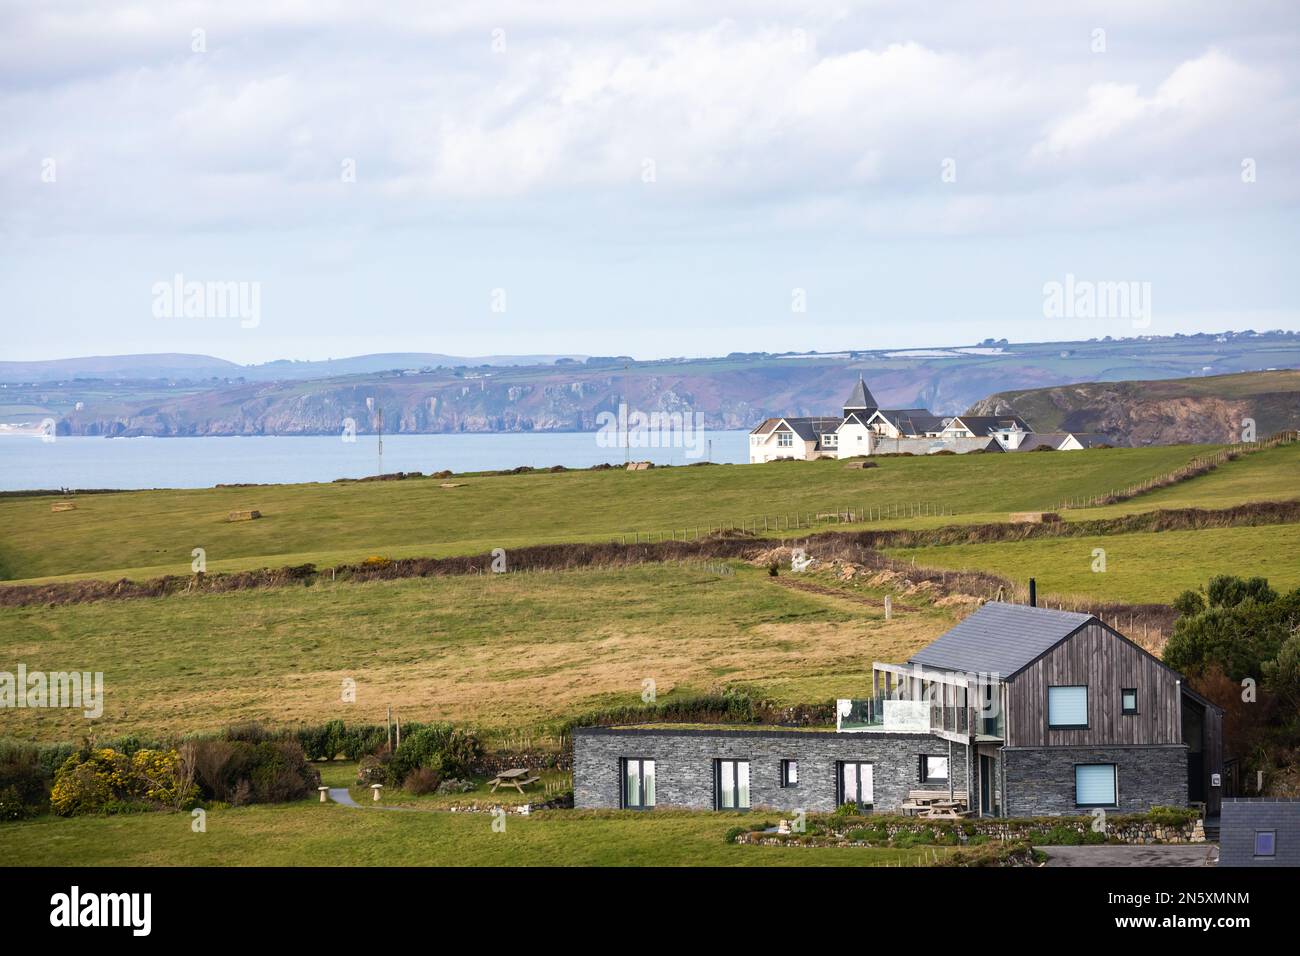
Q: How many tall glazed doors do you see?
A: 3